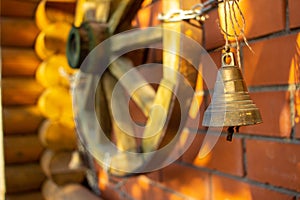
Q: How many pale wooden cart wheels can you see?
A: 1